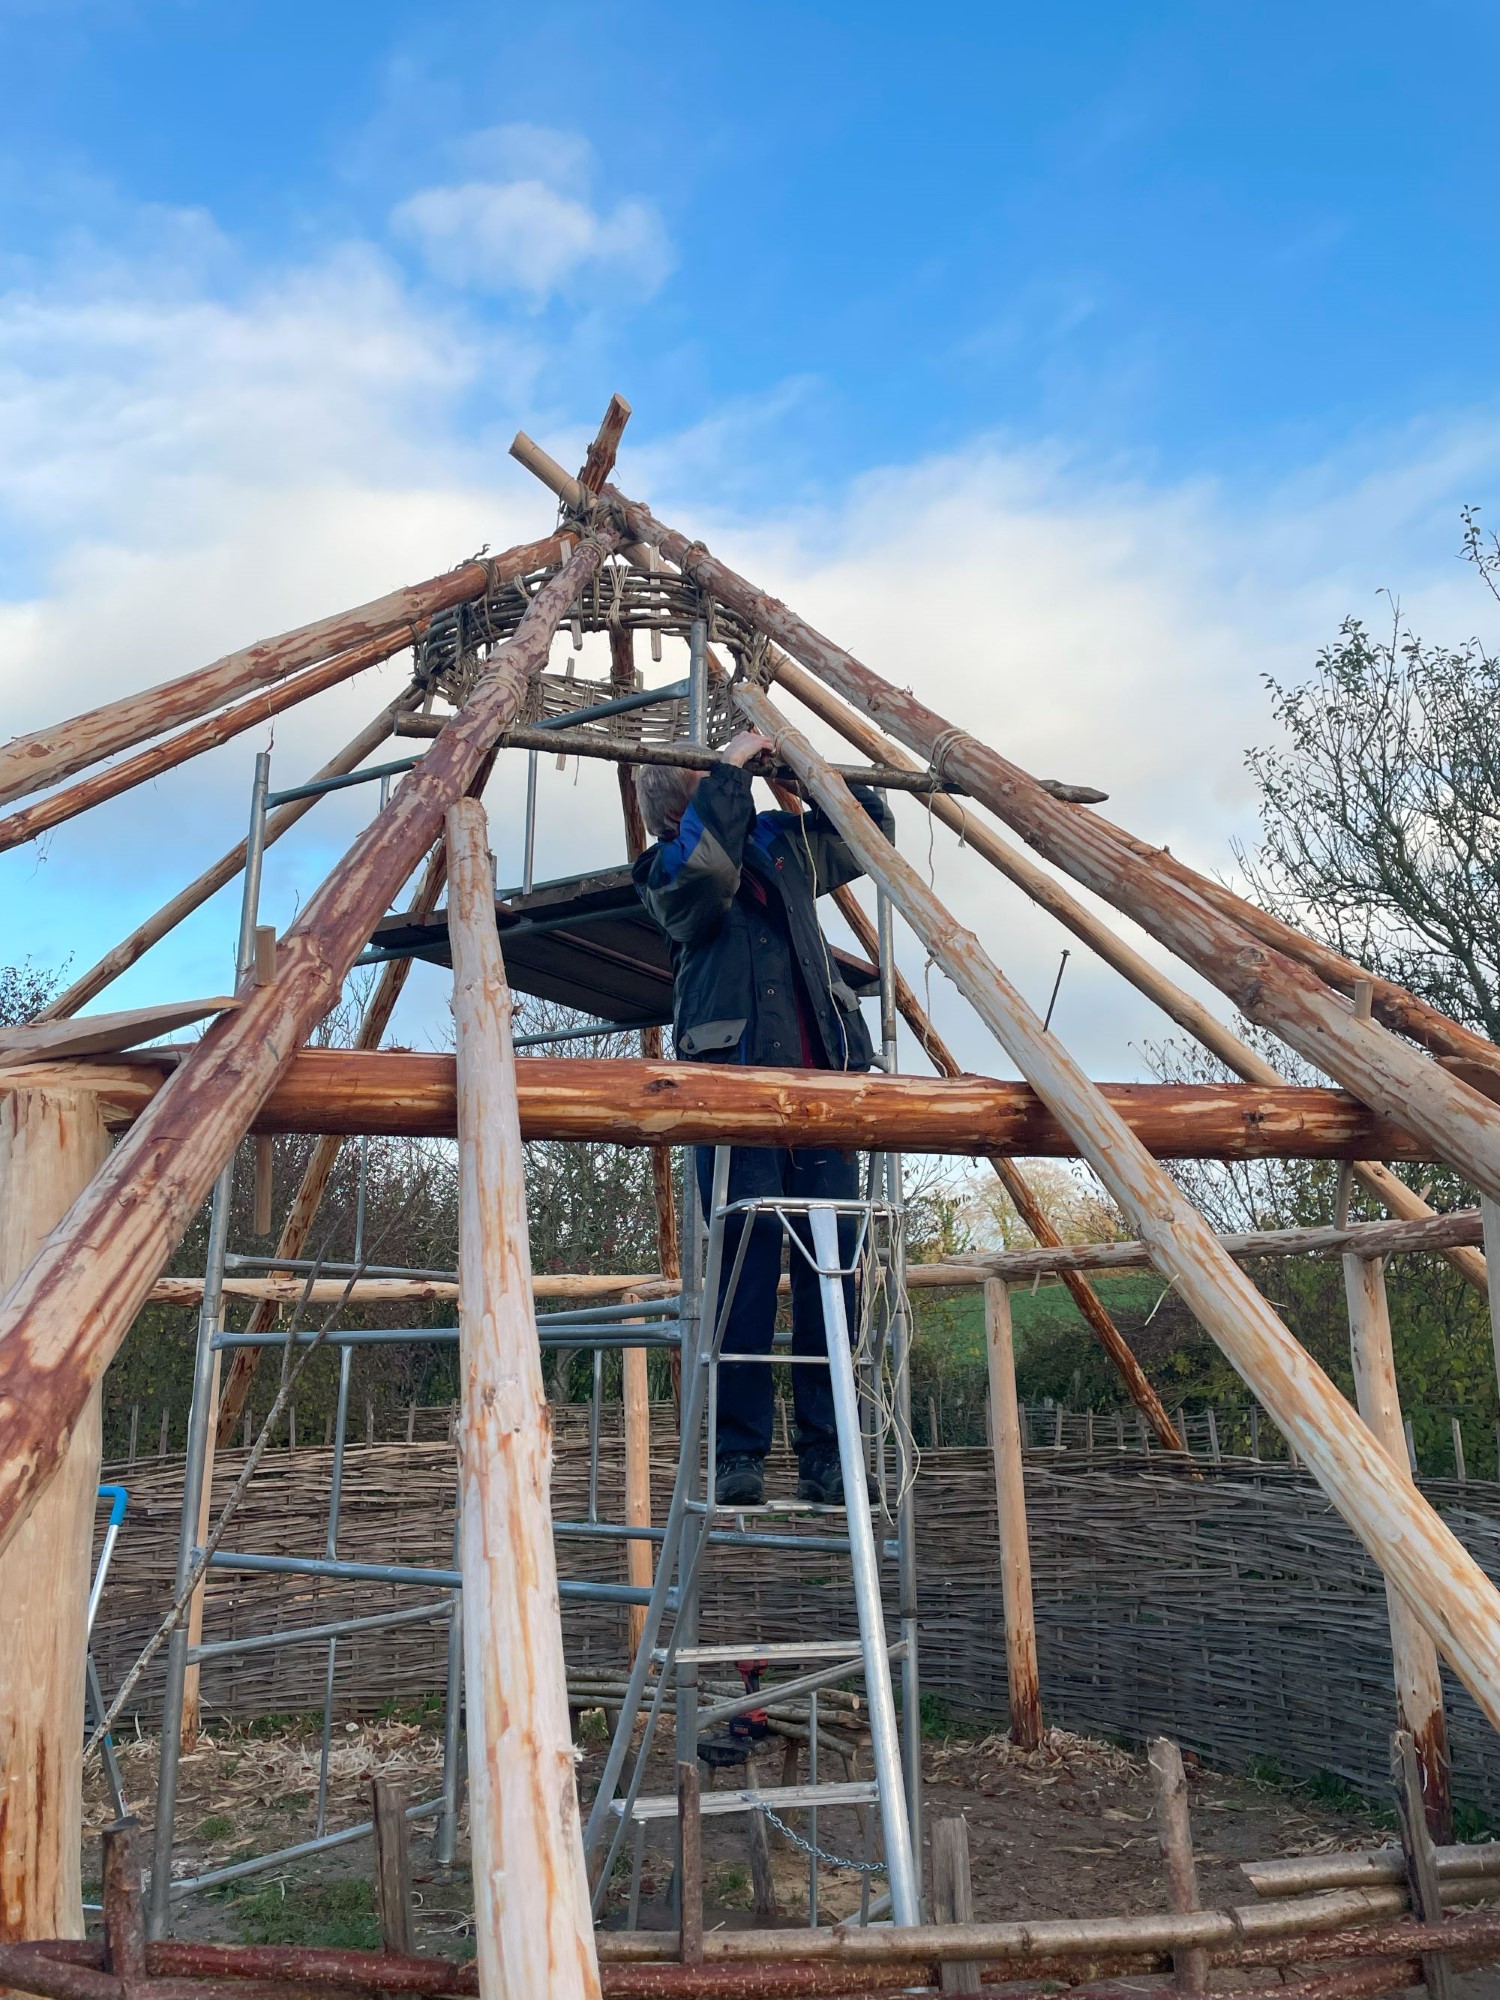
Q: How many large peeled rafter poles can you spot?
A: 12